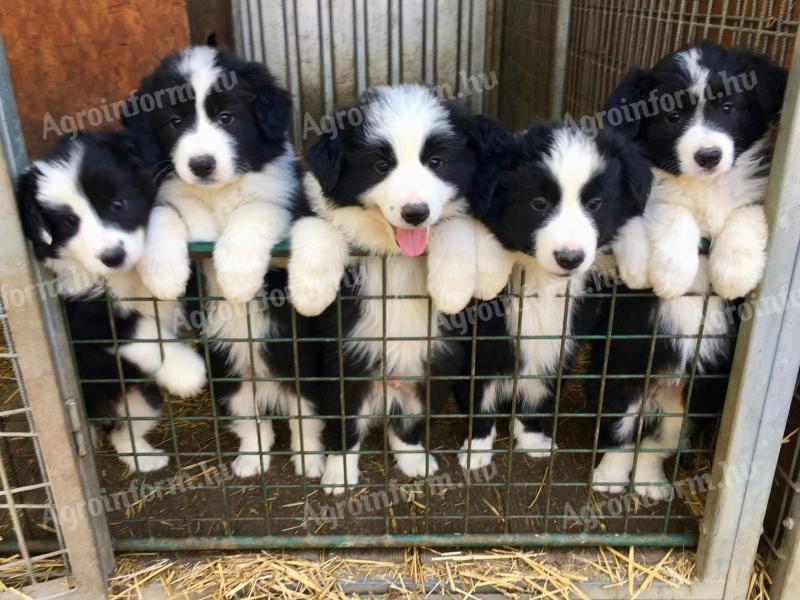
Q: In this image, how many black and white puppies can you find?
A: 5